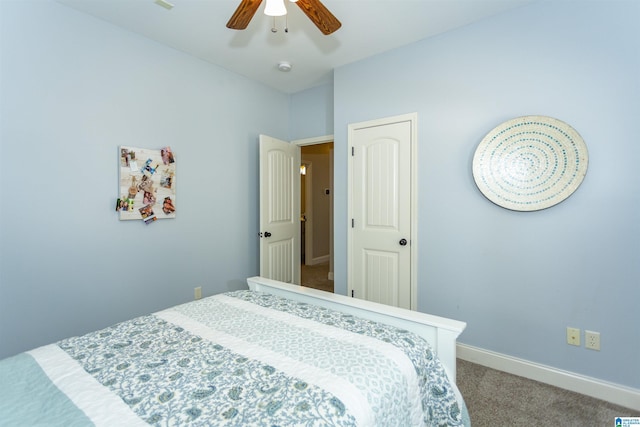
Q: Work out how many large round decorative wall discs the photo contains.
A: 1